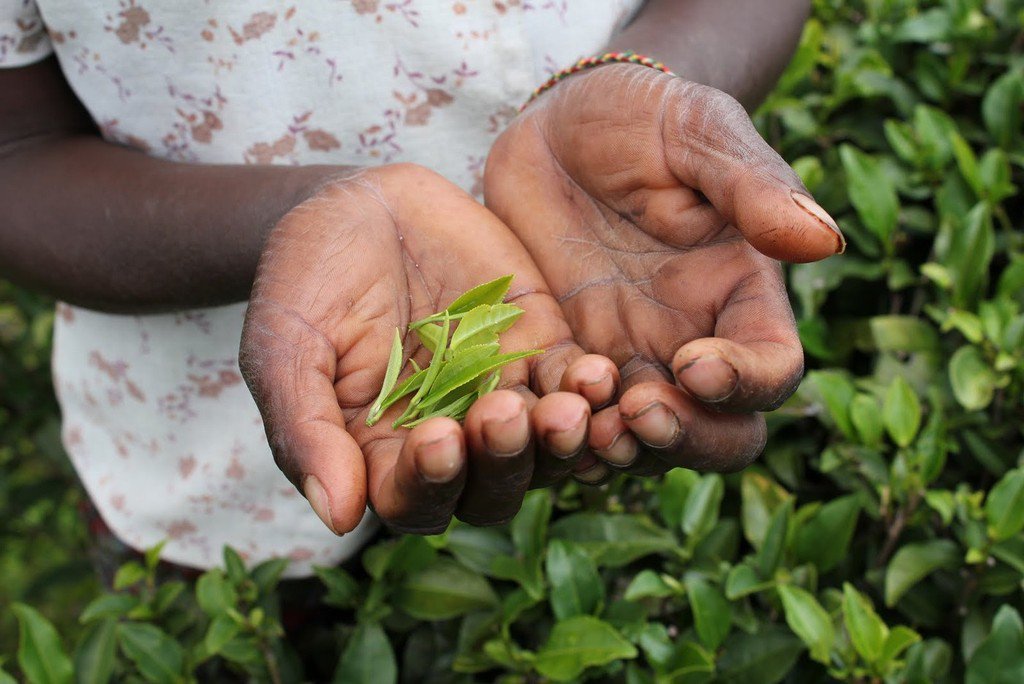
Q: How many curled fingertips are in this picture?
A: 8